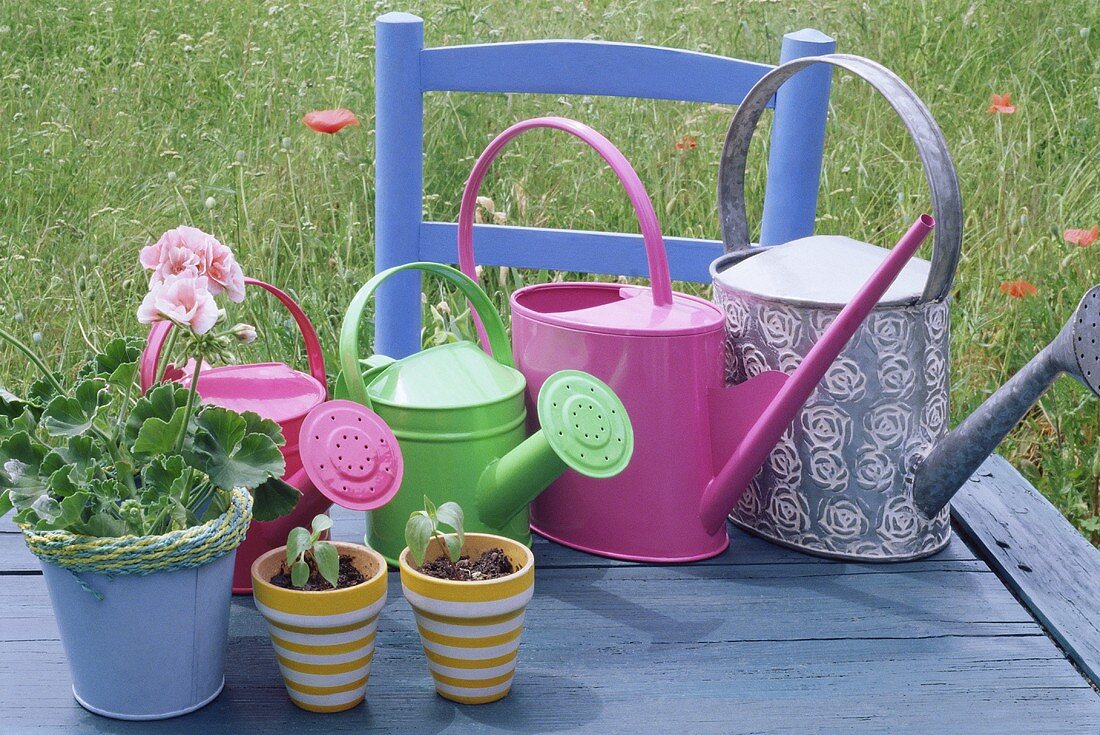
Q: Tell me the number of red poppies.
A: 5